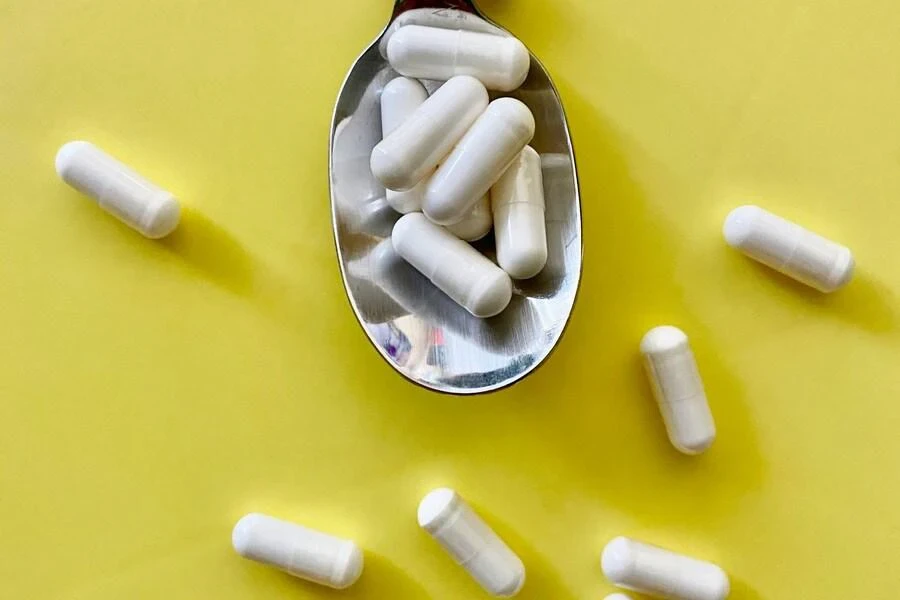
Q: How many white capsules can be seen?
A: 14